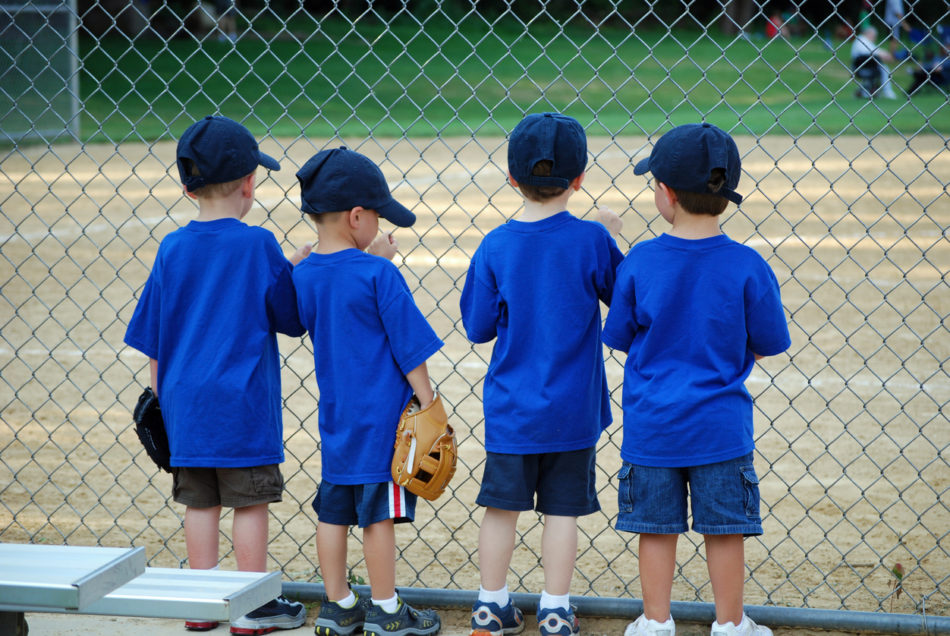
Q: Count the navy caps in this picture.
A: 4